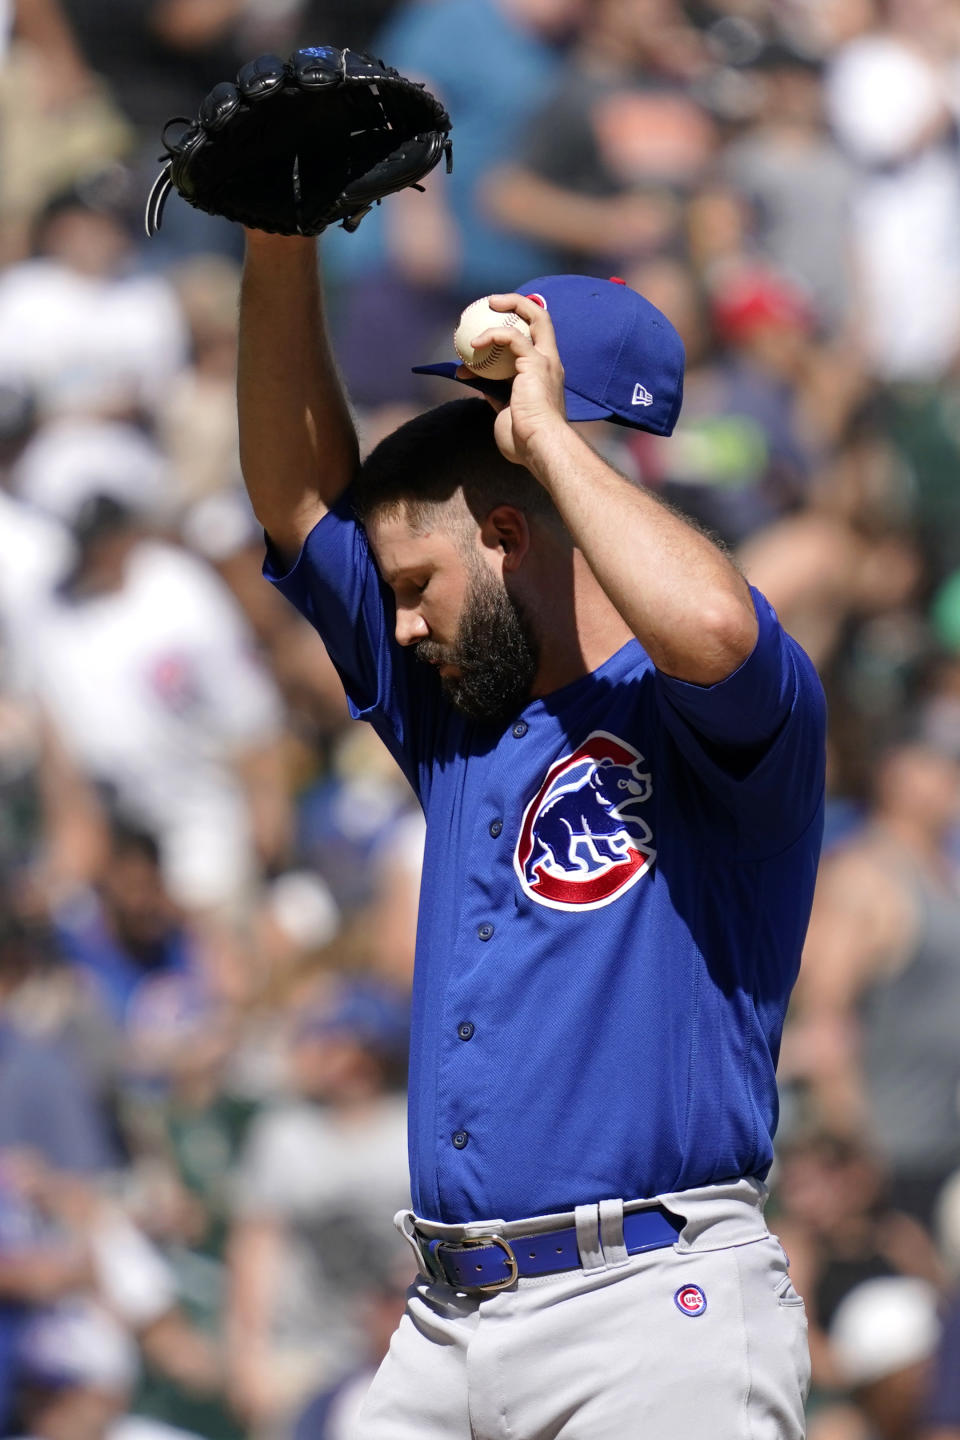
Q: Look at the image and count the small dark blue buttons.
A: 5